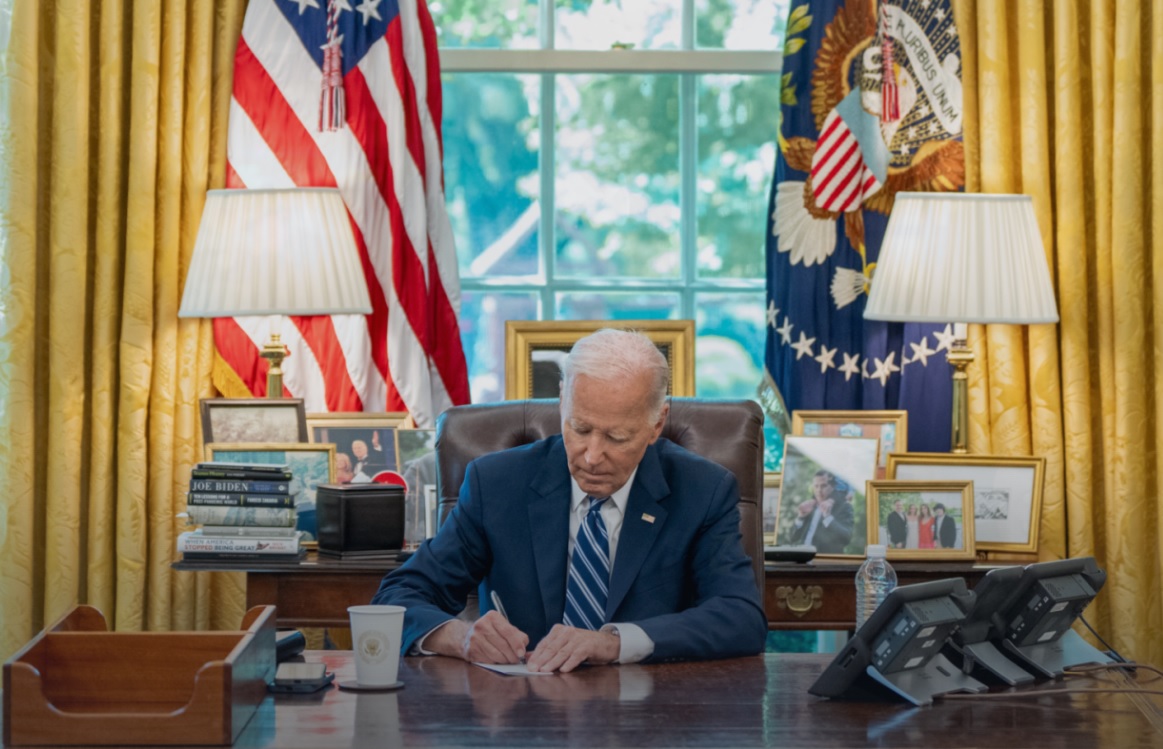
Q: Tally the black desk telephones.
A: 2